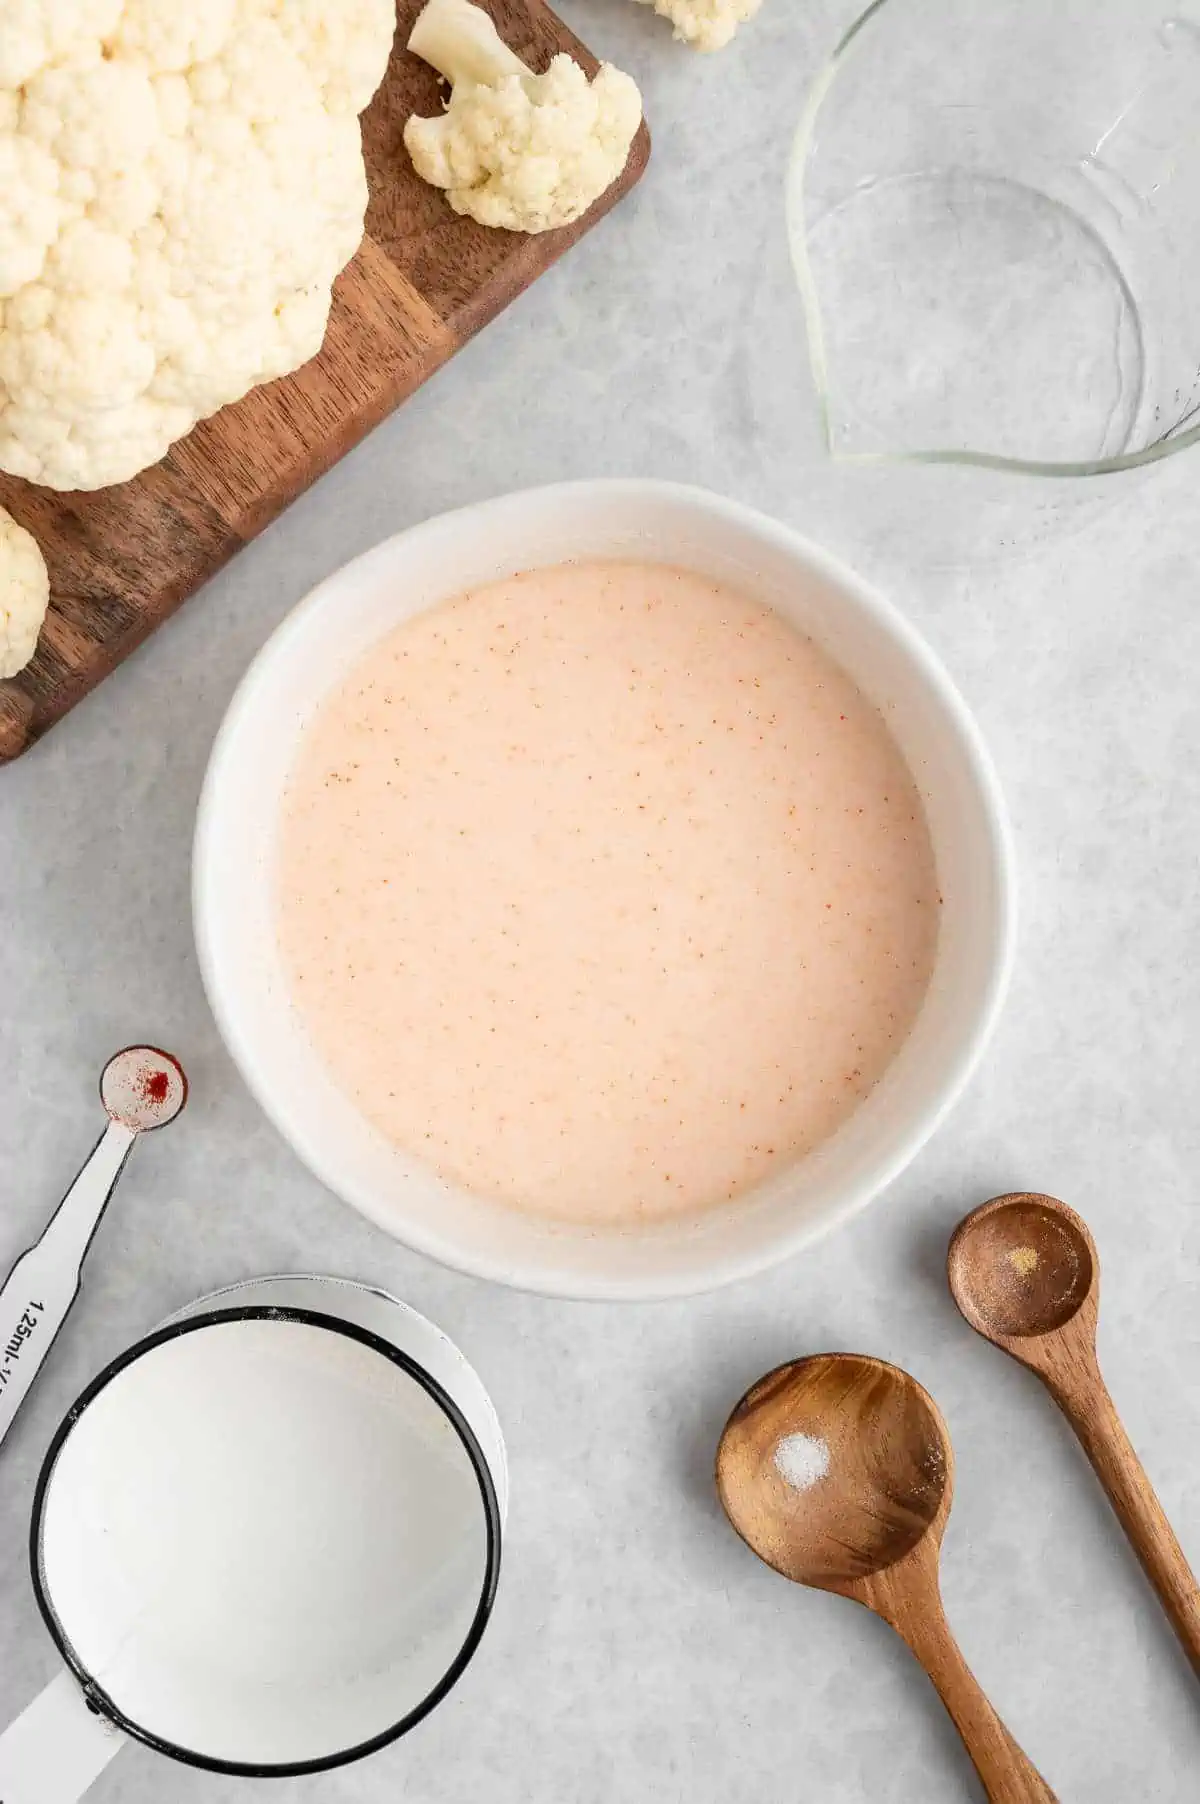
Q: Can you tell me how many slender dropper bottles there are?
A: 0